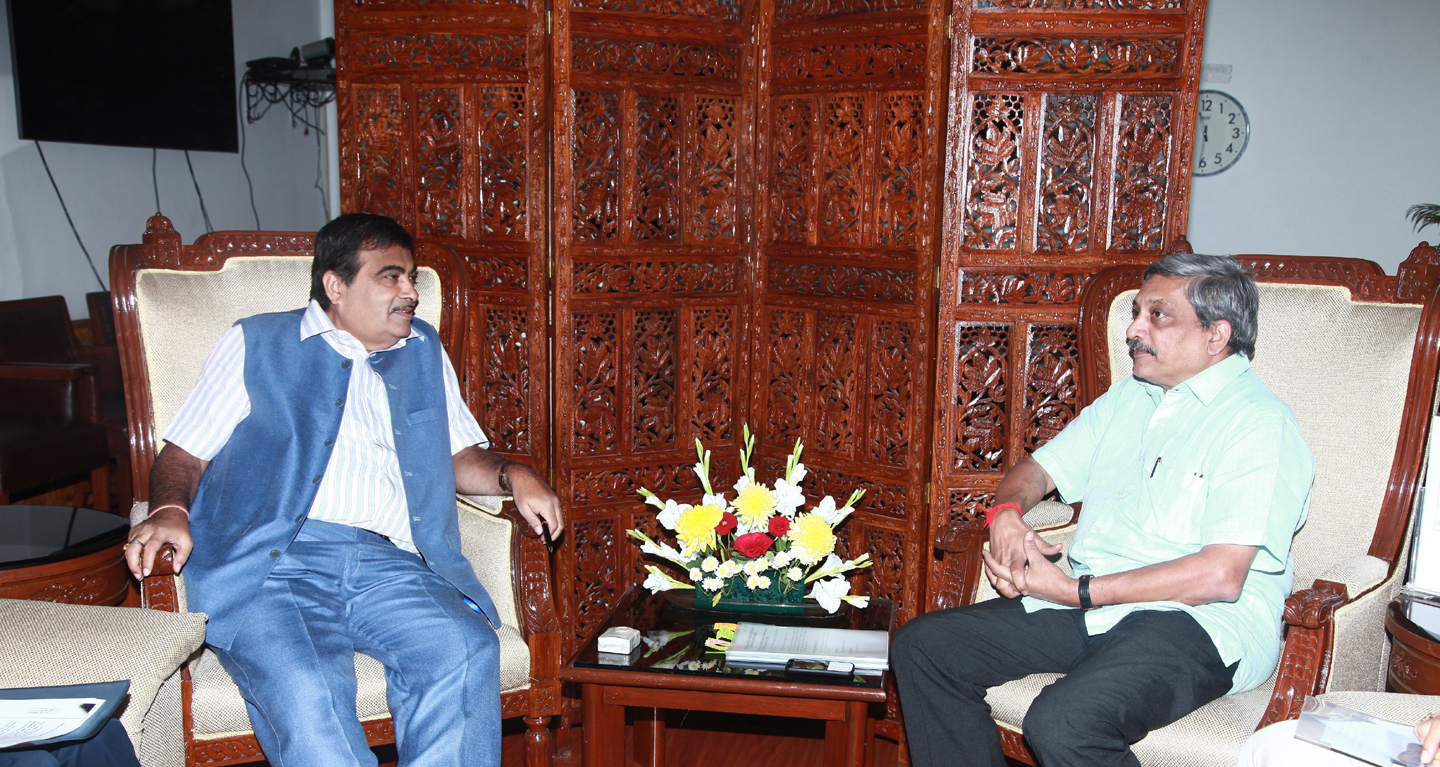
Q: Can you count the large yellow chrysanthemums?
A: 3